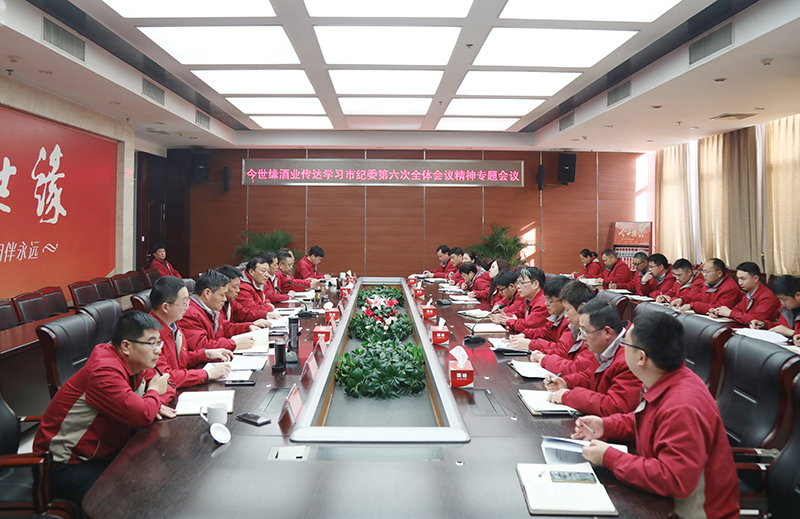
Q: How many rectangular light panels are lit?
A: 14